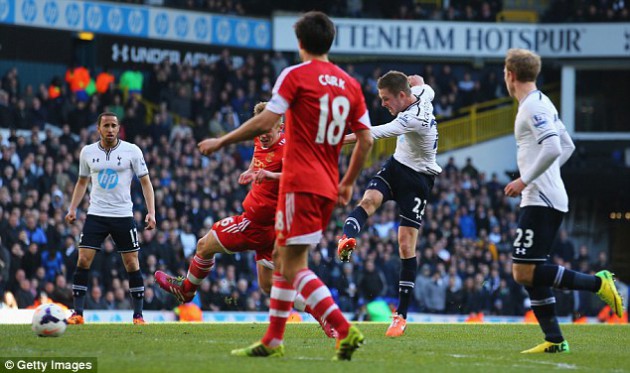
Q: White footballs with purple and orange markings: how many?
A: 1